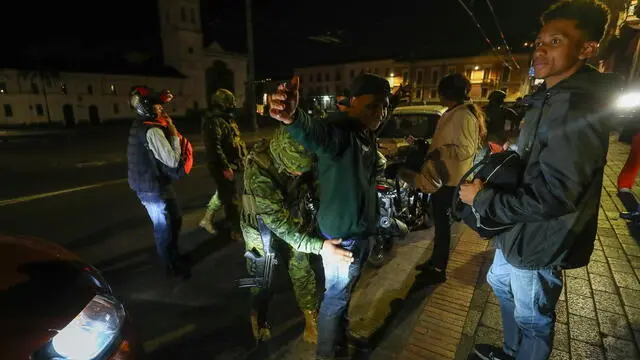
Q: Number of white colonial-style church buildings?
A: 1